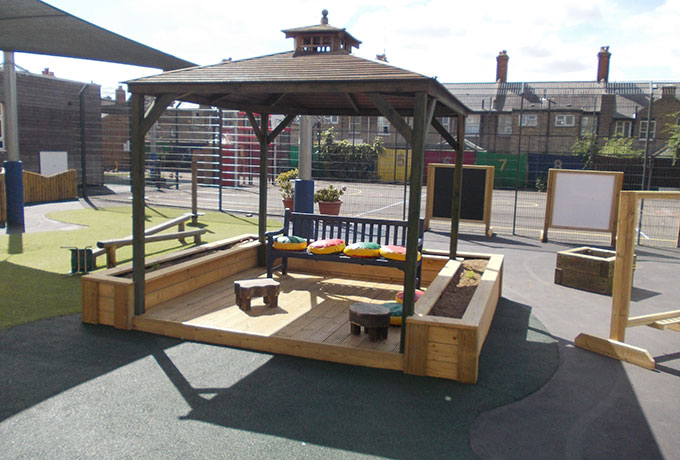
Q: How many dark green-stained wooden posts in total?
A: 4